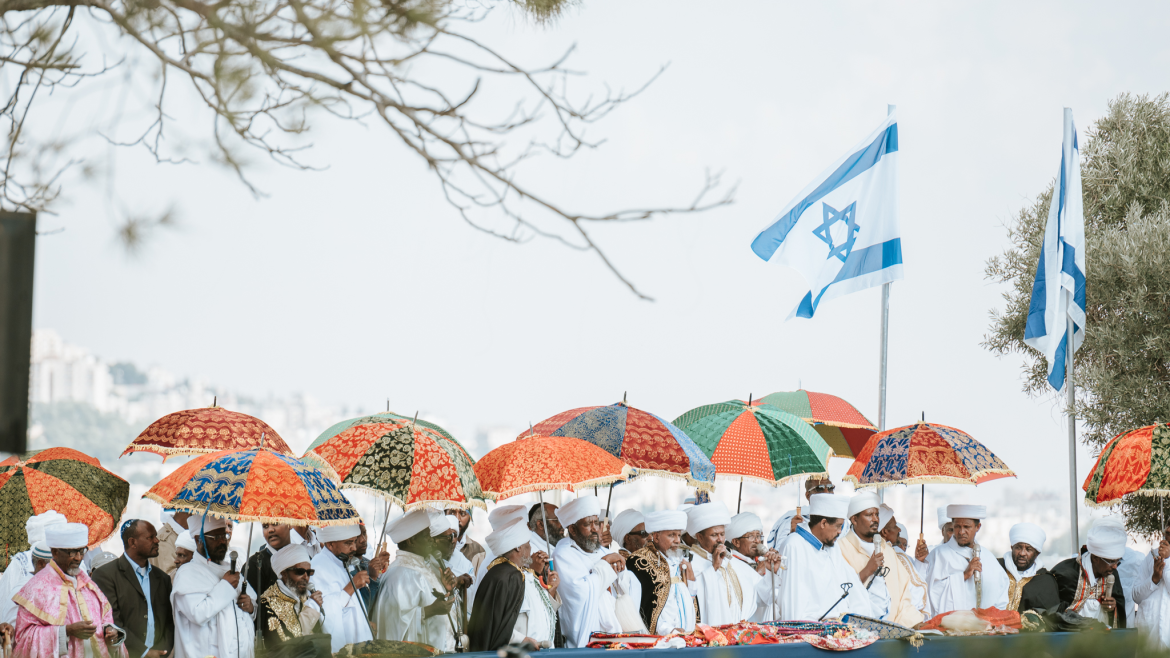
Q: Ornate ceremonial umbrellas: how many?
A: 11